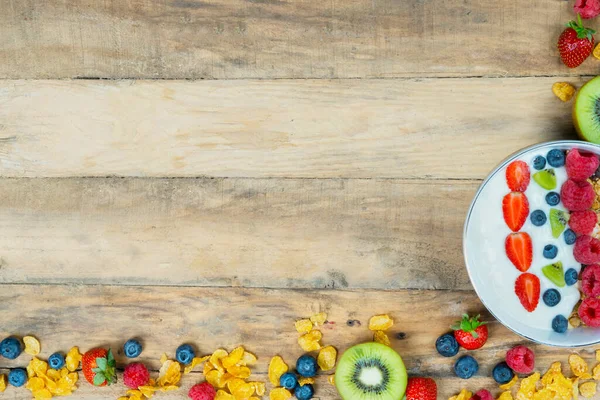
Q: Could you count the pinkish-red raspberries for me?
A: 11